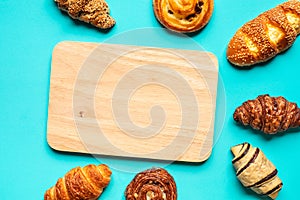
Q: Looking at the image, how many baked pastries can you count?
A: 7